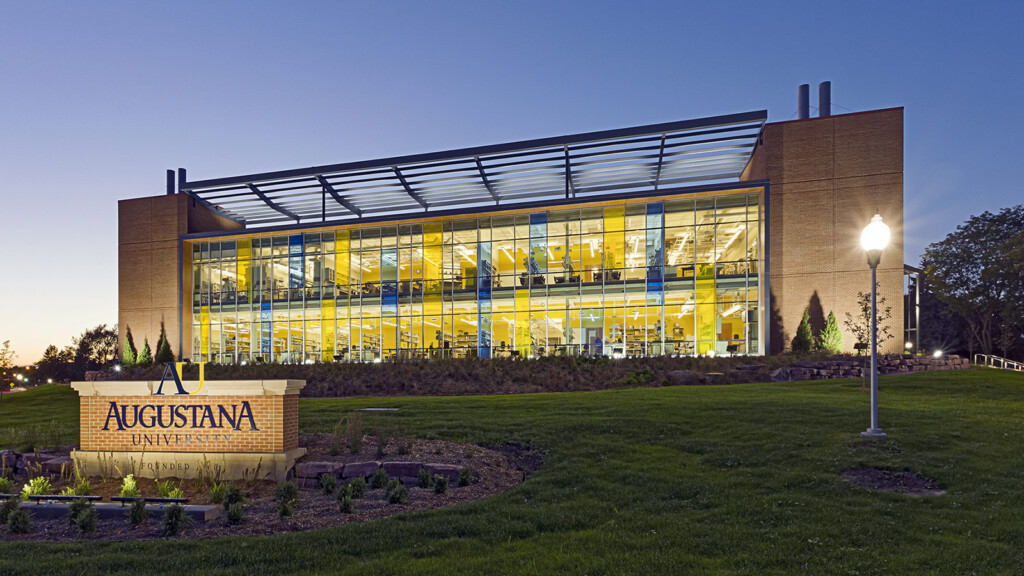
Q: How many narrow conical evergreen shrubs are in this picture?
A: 5